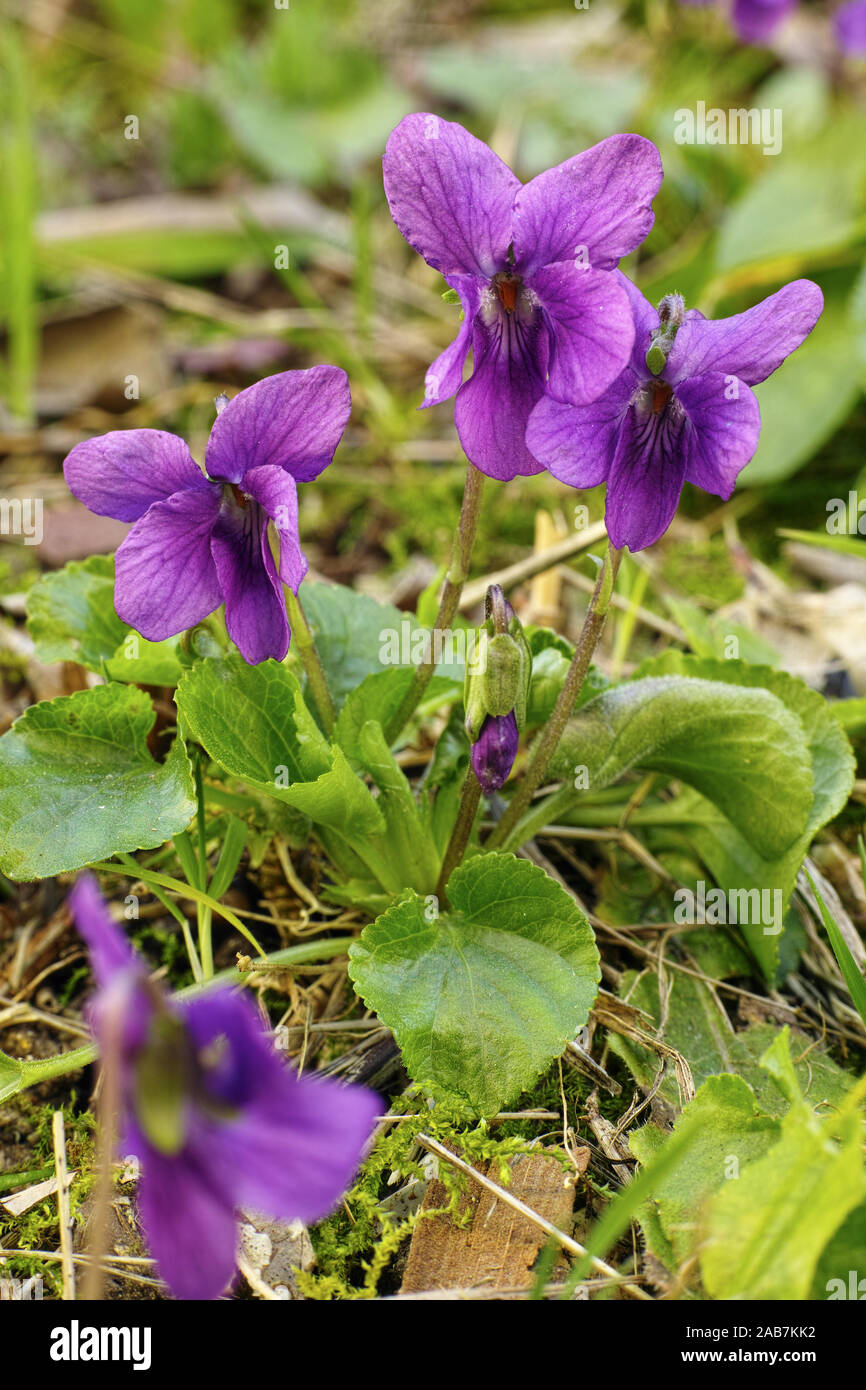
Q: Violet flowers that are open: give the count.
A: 4